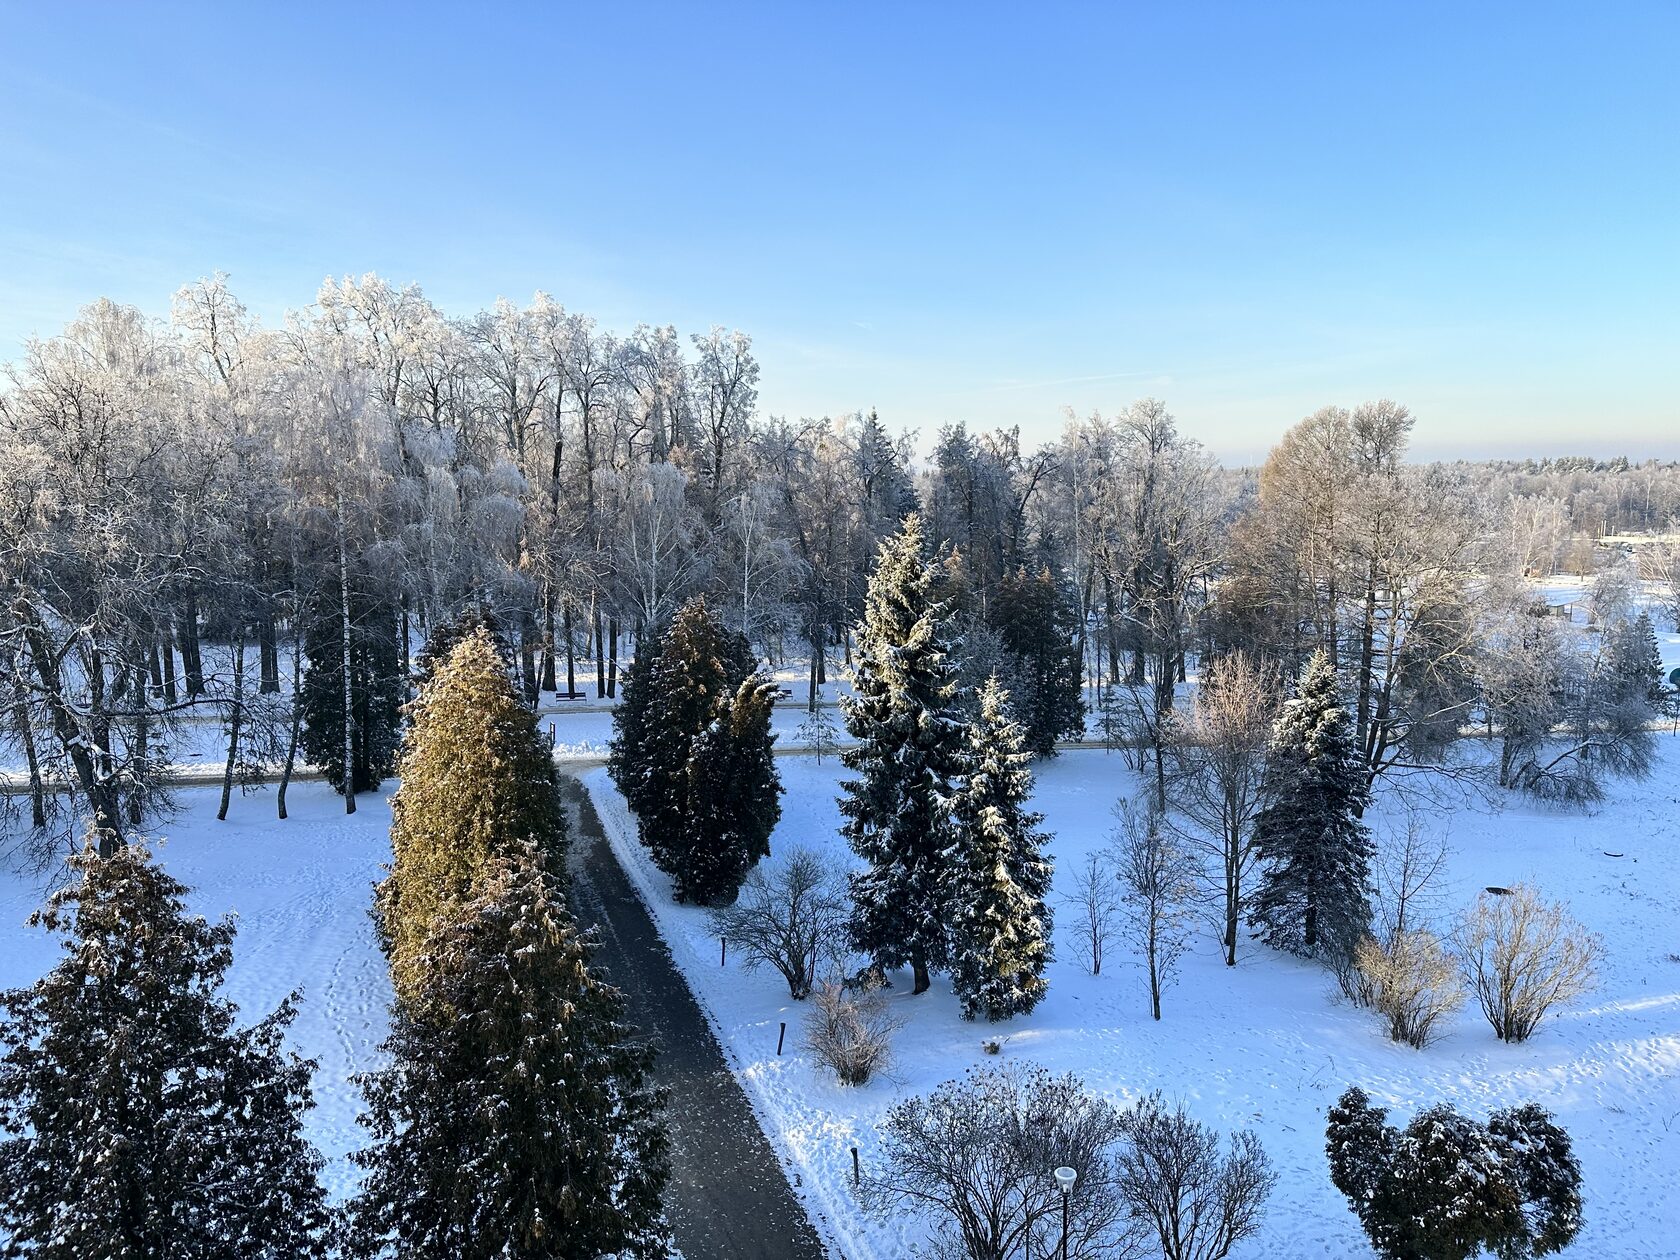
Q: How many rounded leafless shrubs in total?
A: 6